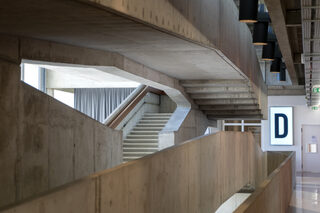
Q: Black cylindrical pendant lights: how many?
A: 5